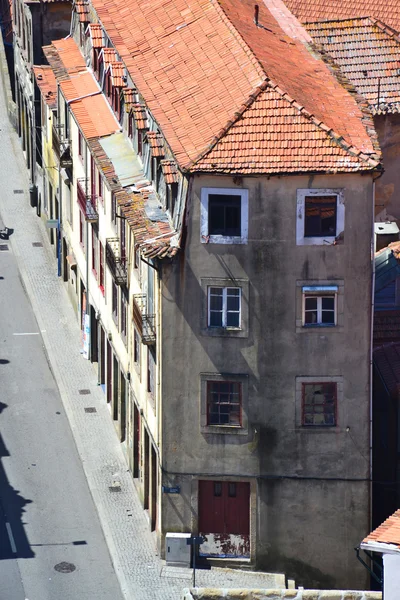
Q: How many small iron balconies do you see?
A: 4